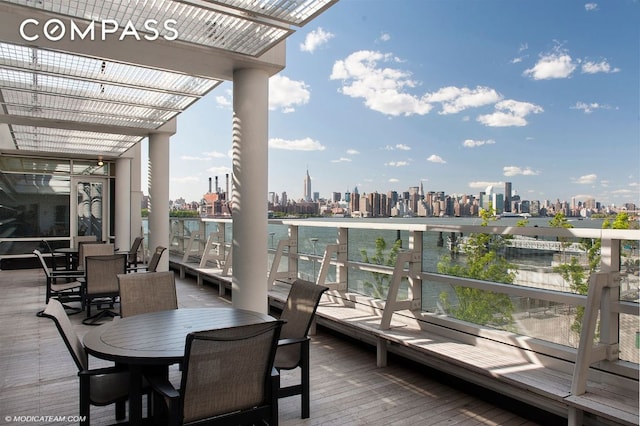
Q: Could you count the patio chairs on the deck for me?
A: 12